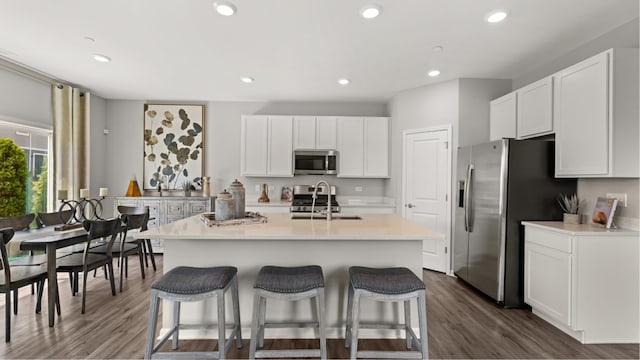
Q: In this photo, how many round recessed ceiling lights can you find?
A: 7